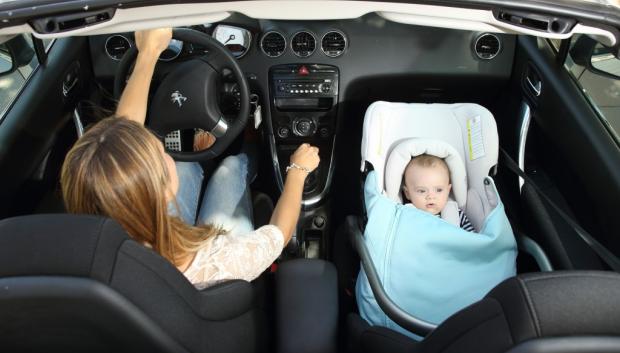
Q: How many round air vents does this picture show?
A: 5